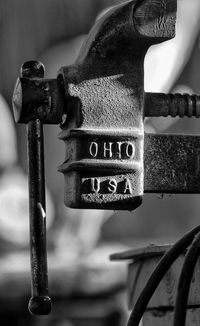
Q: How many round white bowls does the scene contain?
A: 0